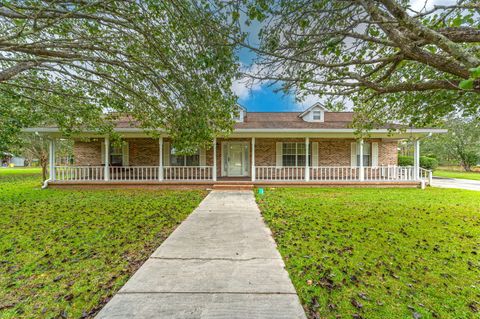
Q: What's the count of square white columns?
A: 8